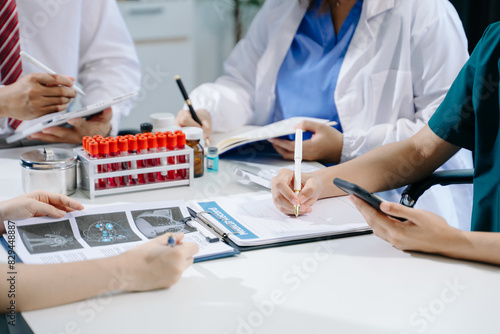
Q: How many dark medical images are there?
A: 3